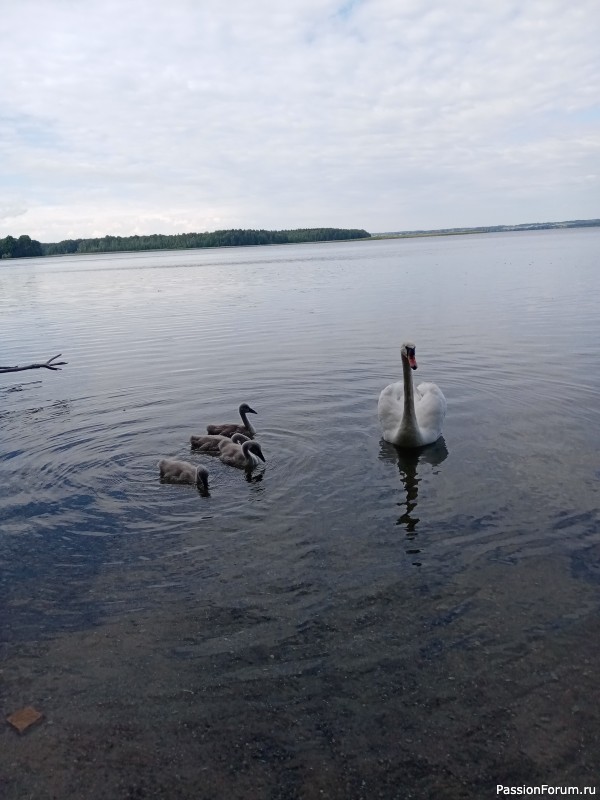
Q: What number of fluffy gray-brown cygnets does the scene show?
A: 4